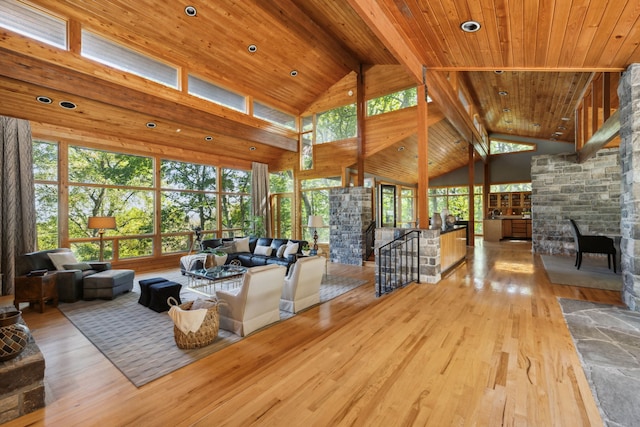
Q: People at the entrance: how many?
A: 0